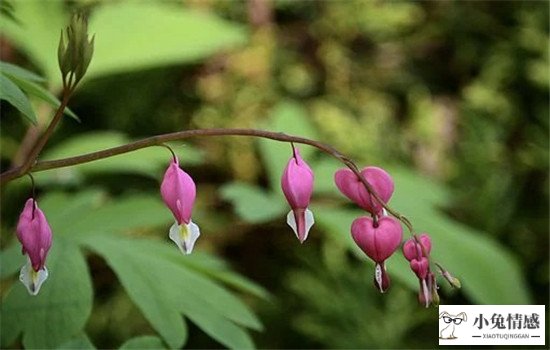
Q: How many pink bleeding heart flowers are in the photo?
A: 7